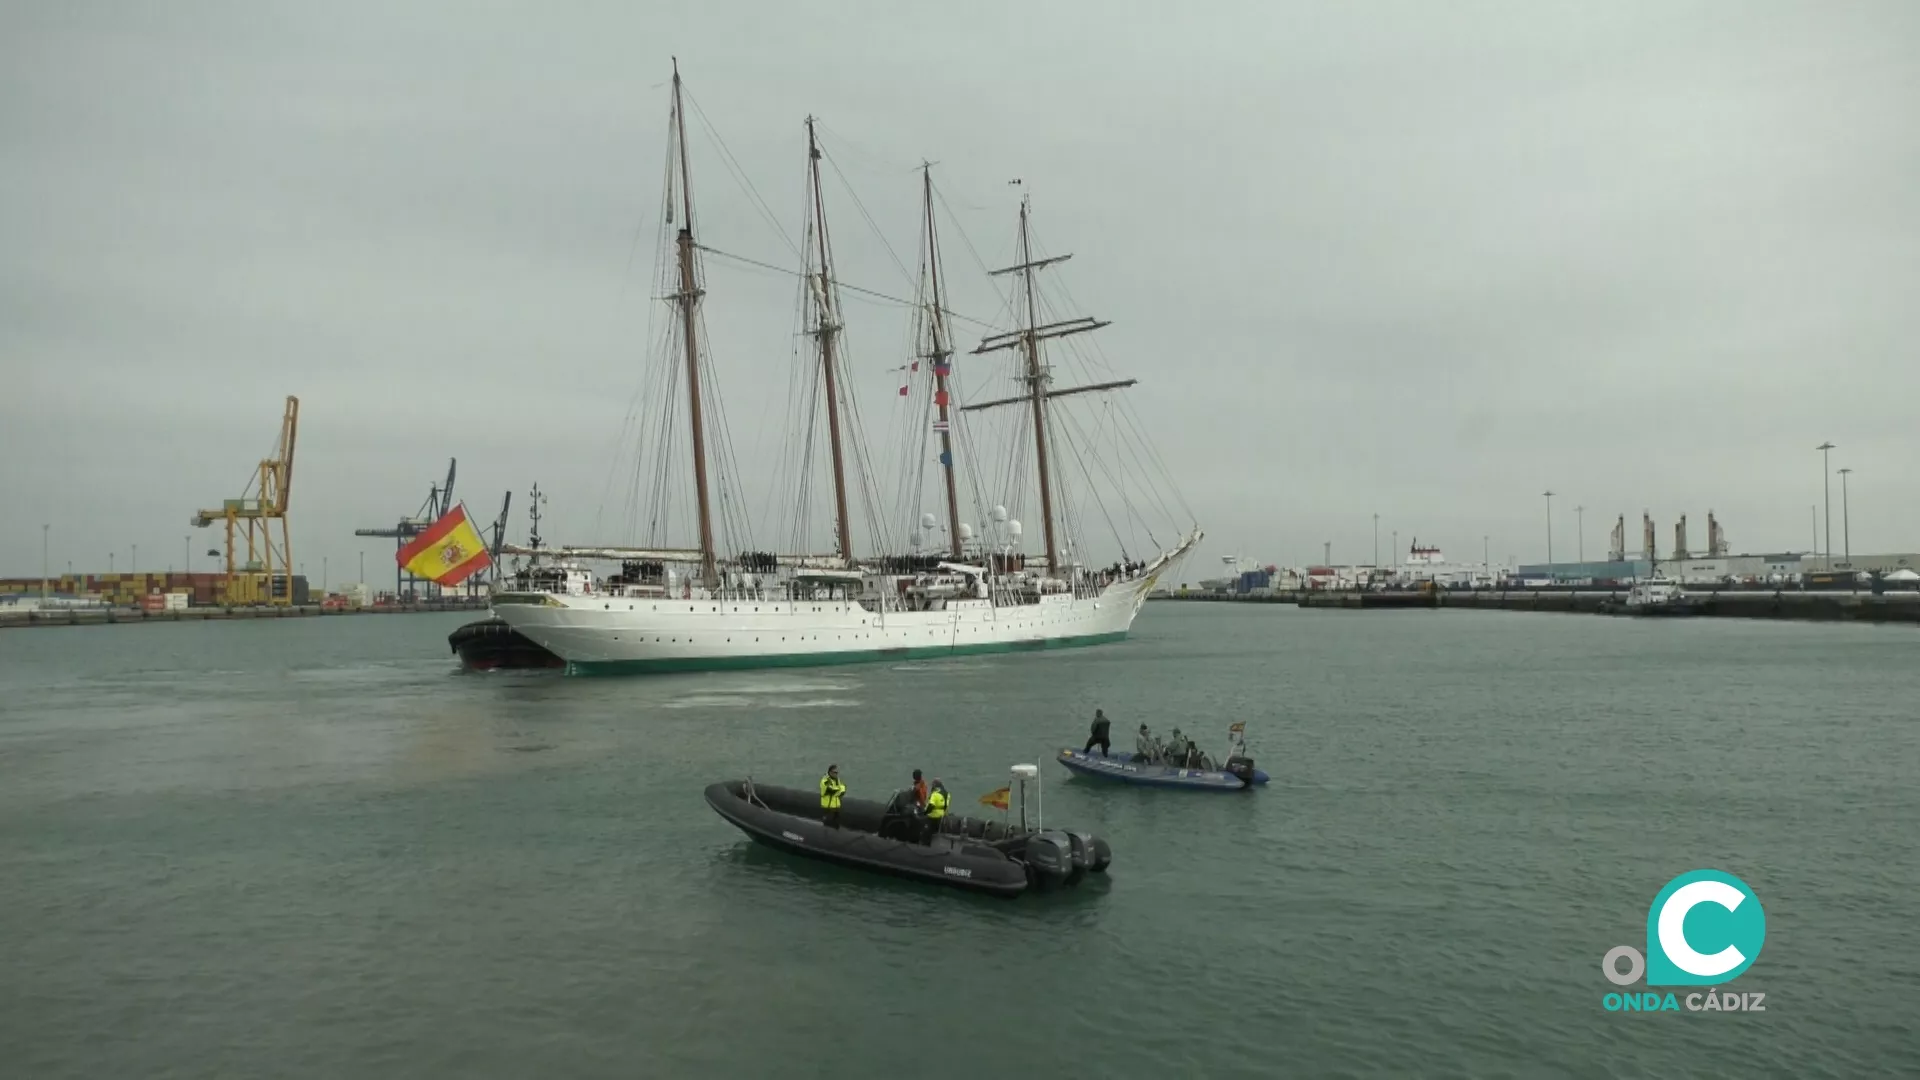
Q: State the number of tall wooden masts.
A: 4